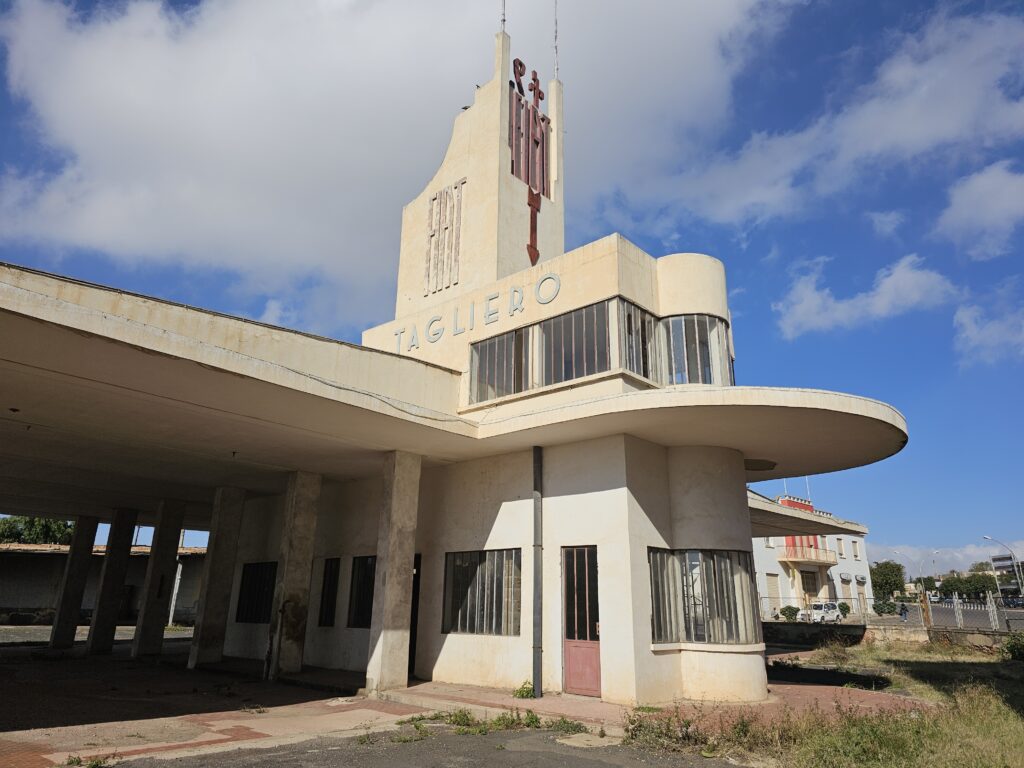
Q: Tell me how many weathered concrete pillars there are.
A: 6